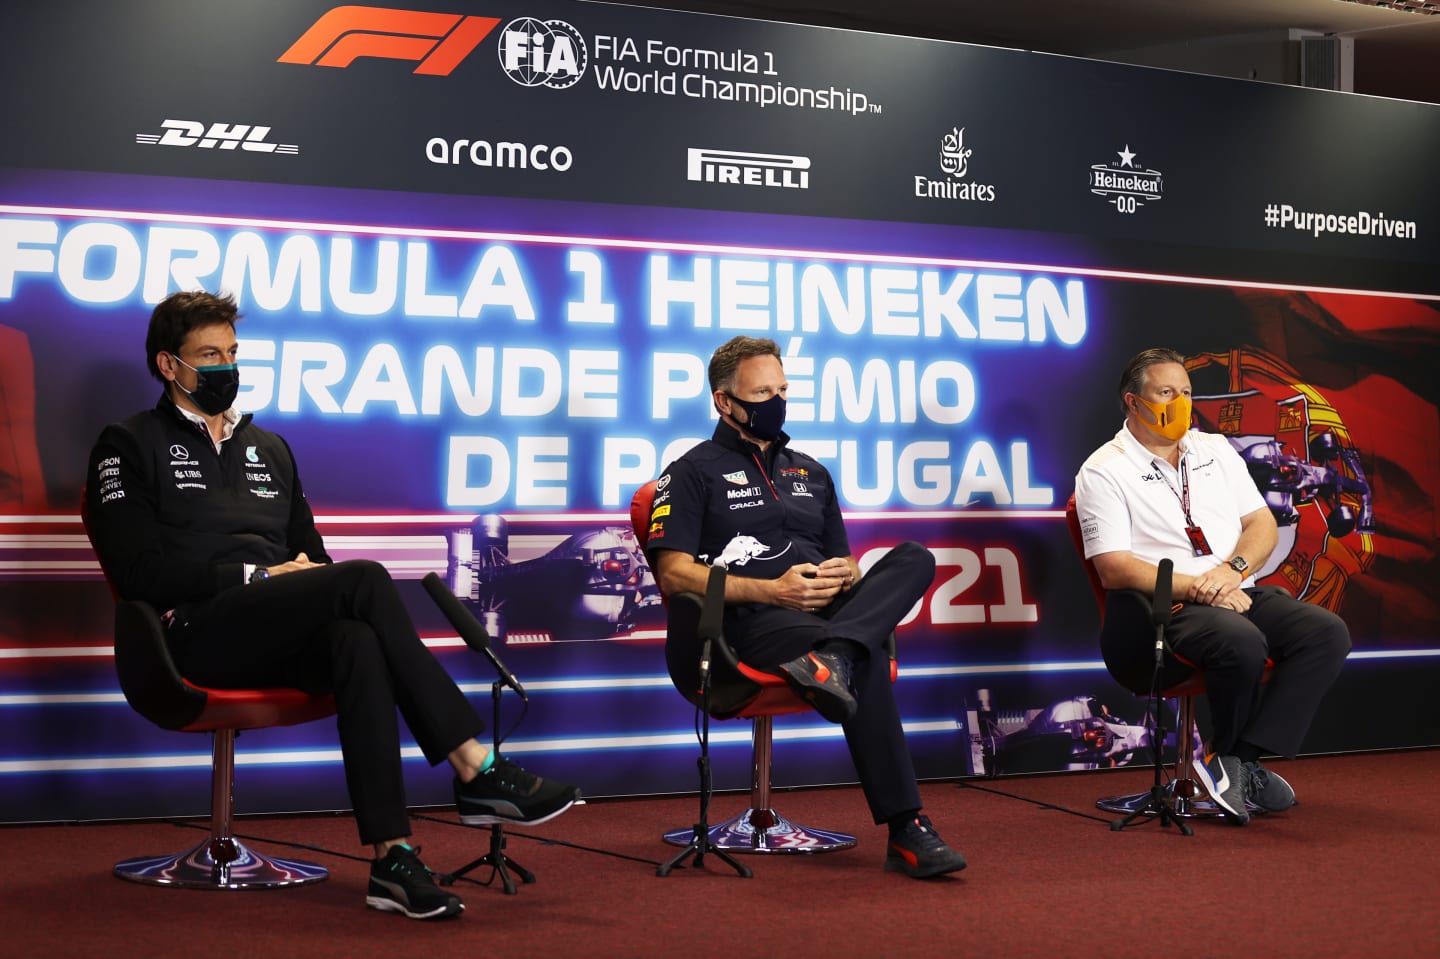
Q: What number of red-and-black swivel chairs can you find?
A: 3